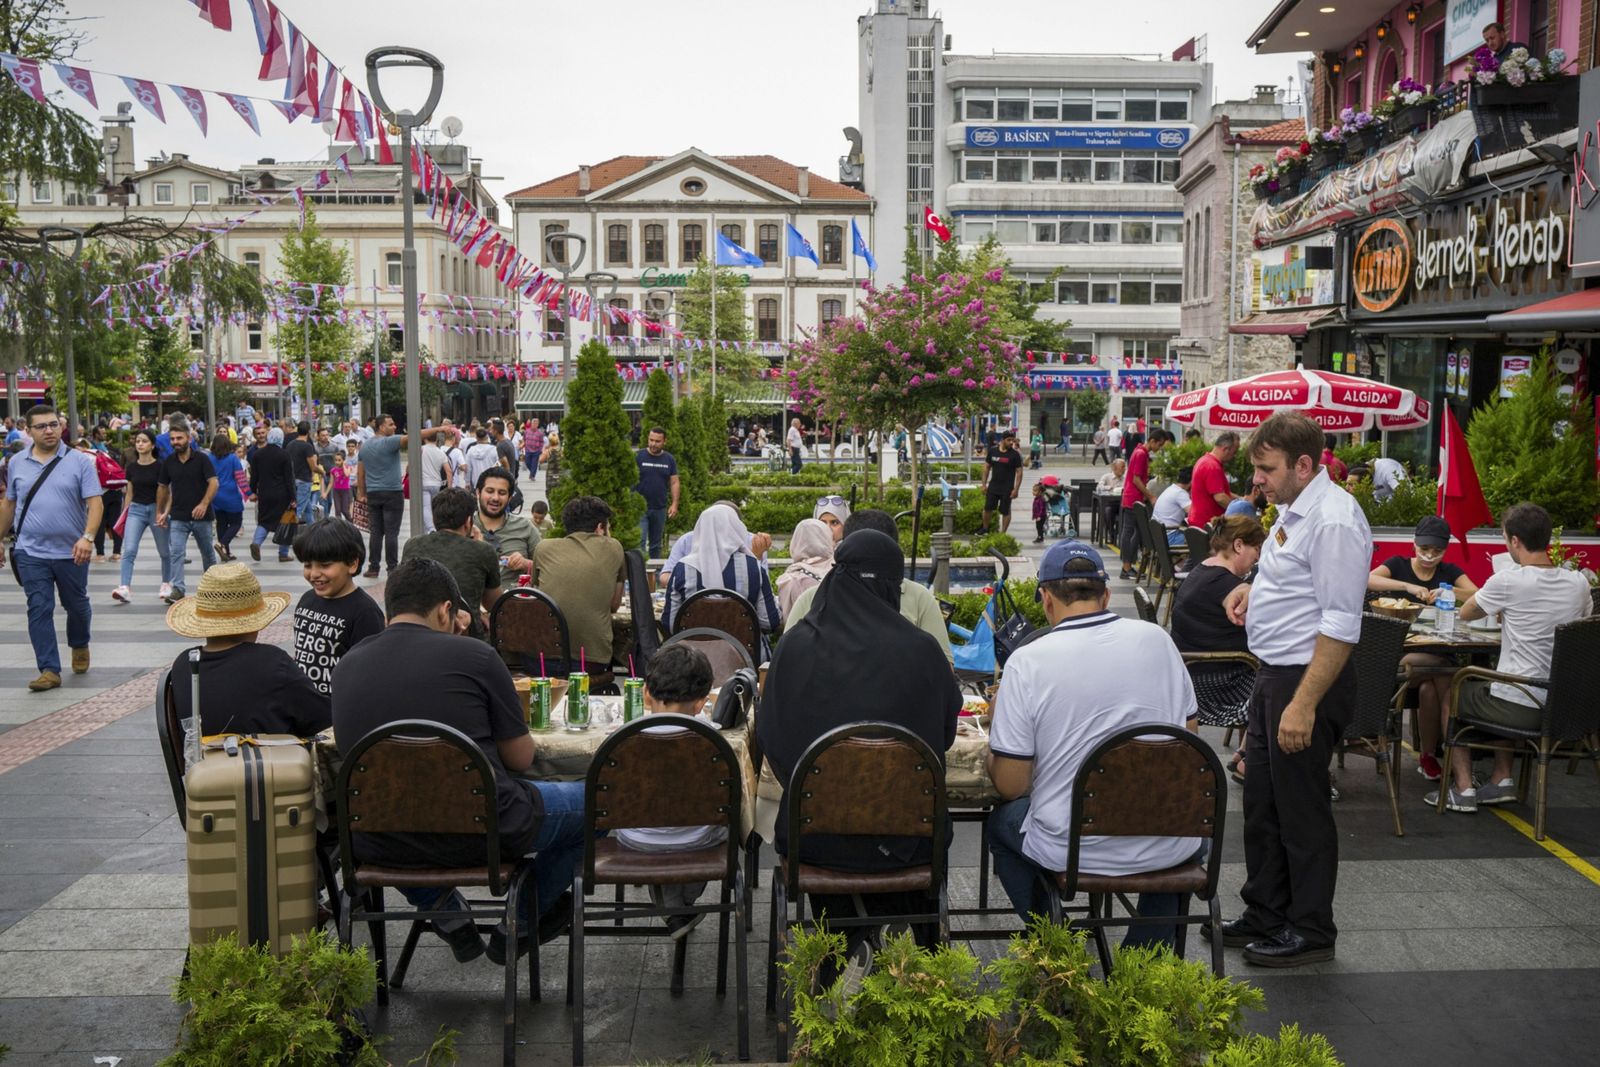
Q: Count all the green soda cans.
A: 3